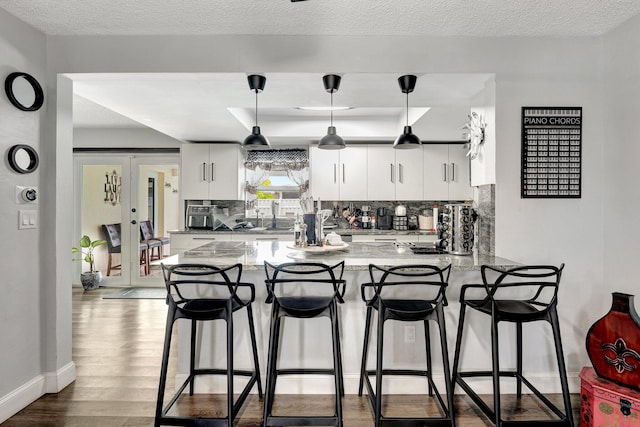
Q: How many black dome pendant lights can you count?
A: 3